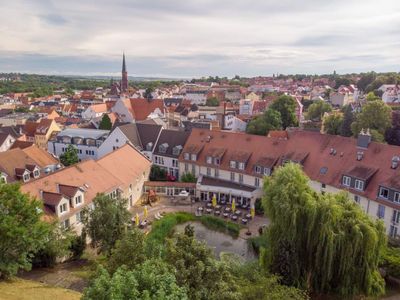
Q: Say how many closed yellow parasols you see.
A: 5